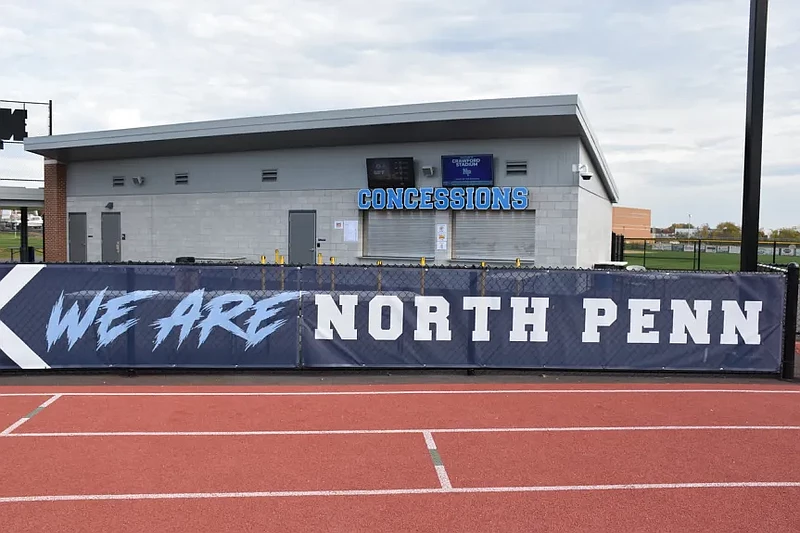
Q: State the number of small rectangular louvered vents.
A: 4